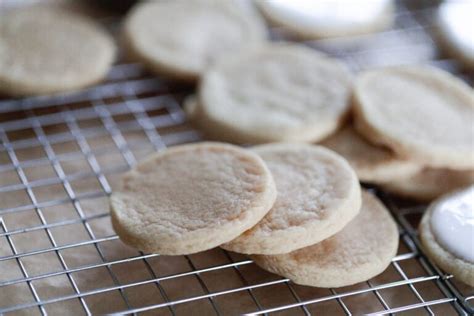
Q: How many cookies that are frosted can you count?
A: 3